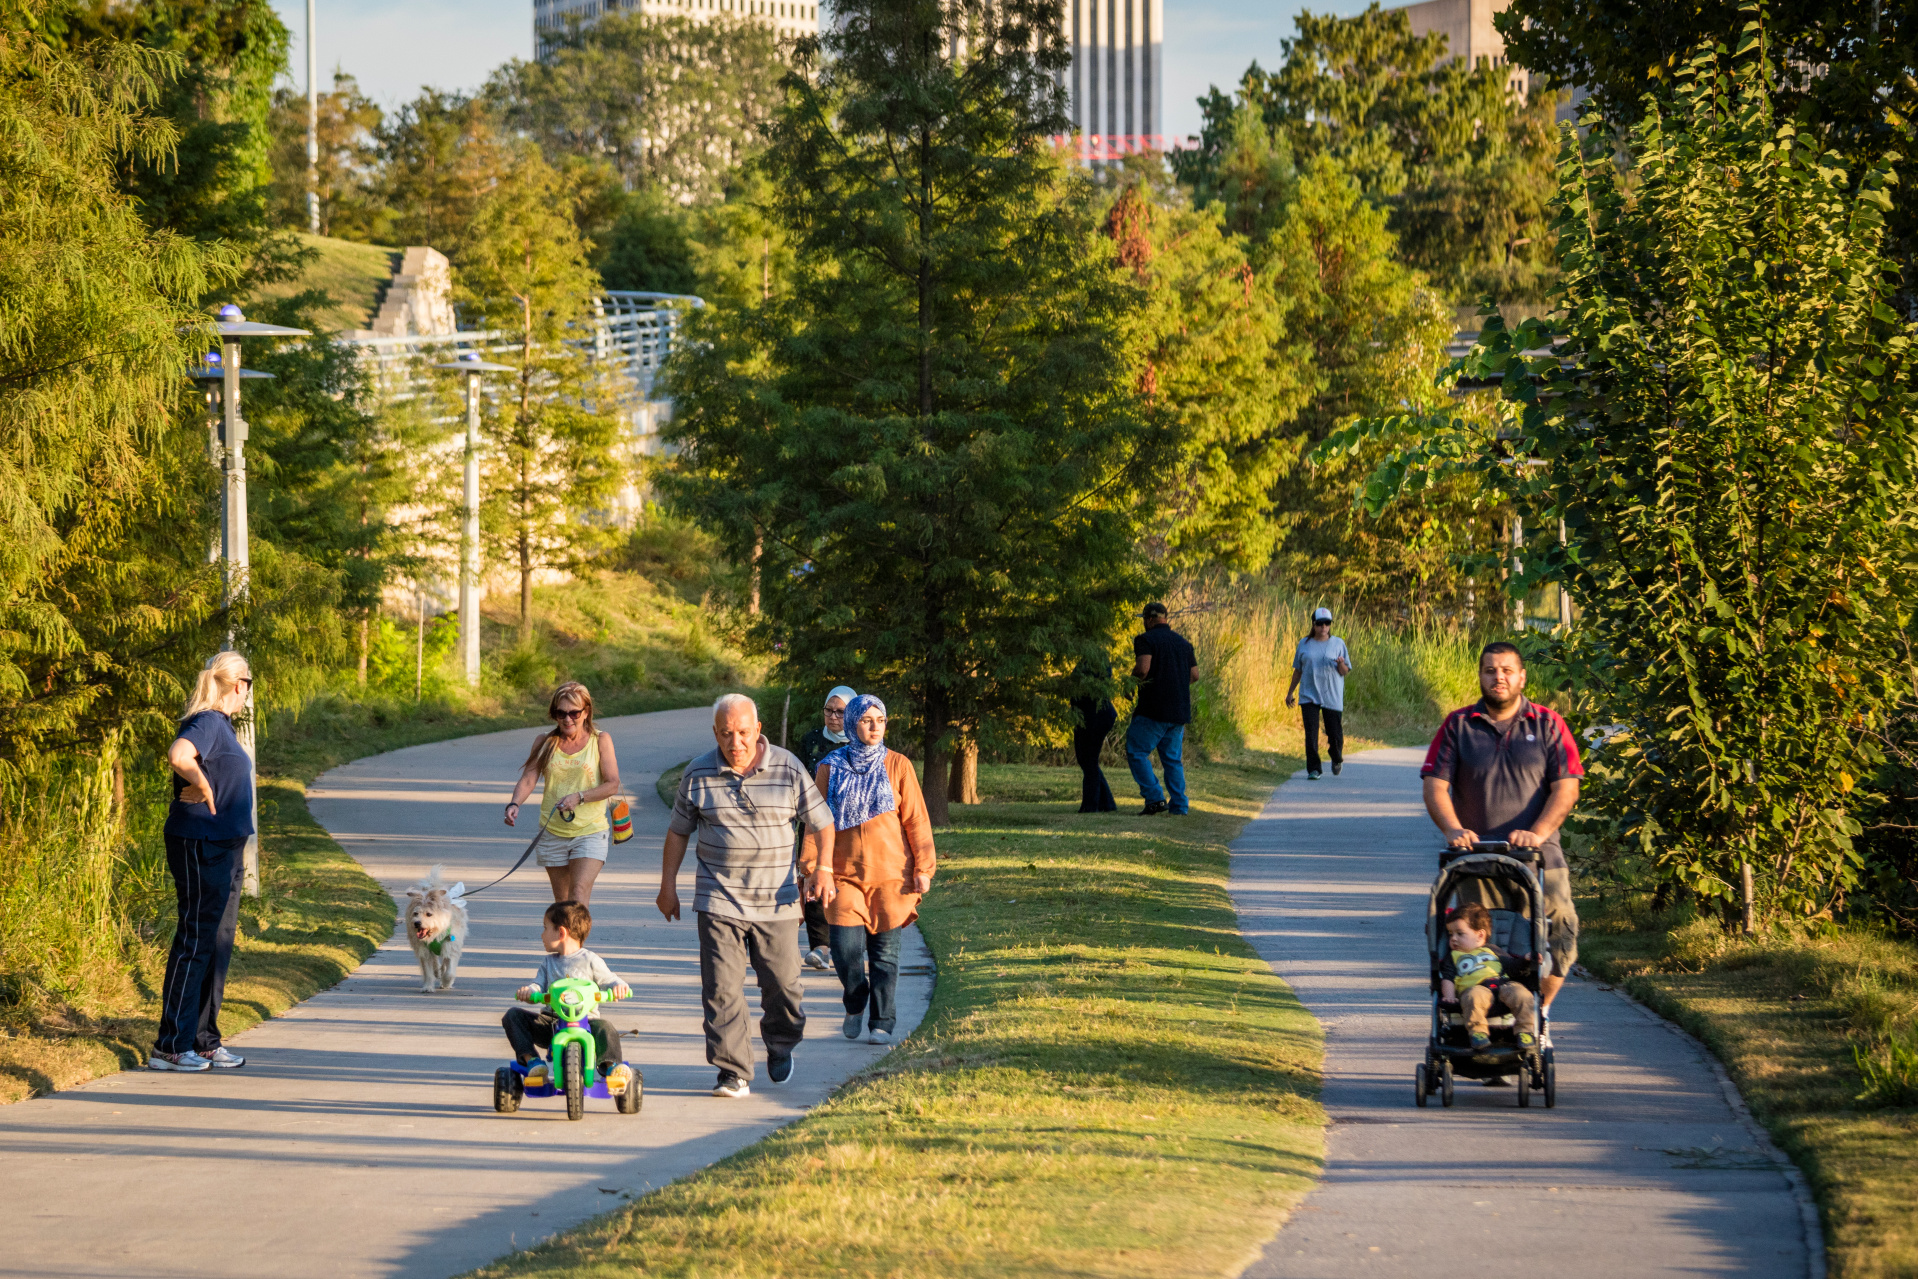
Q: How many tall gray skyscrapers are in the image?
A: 2